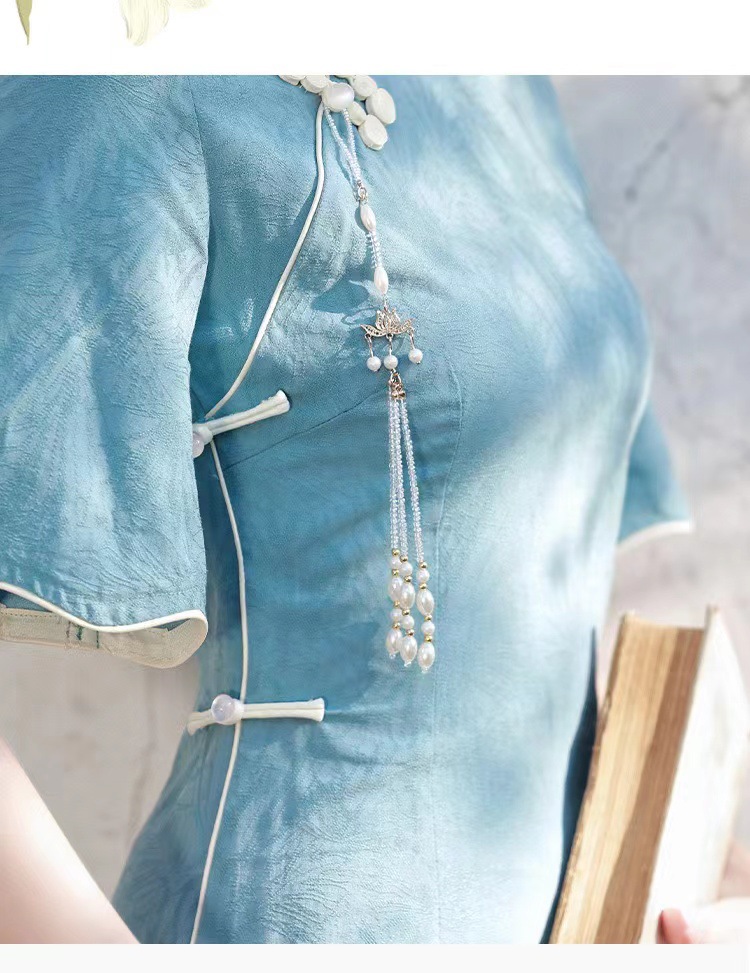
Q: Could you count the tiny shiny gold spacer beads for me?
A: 12